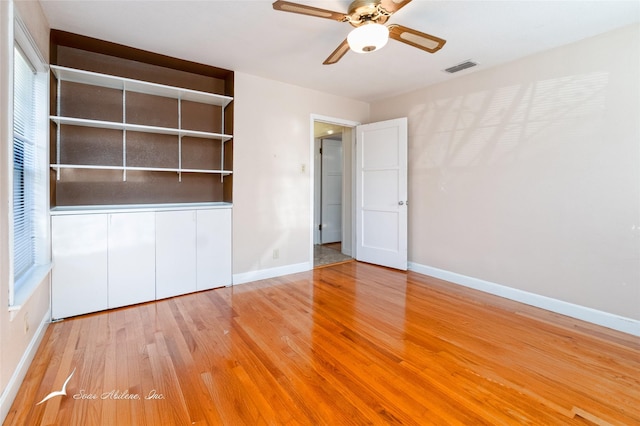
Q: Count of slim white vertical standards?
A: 4